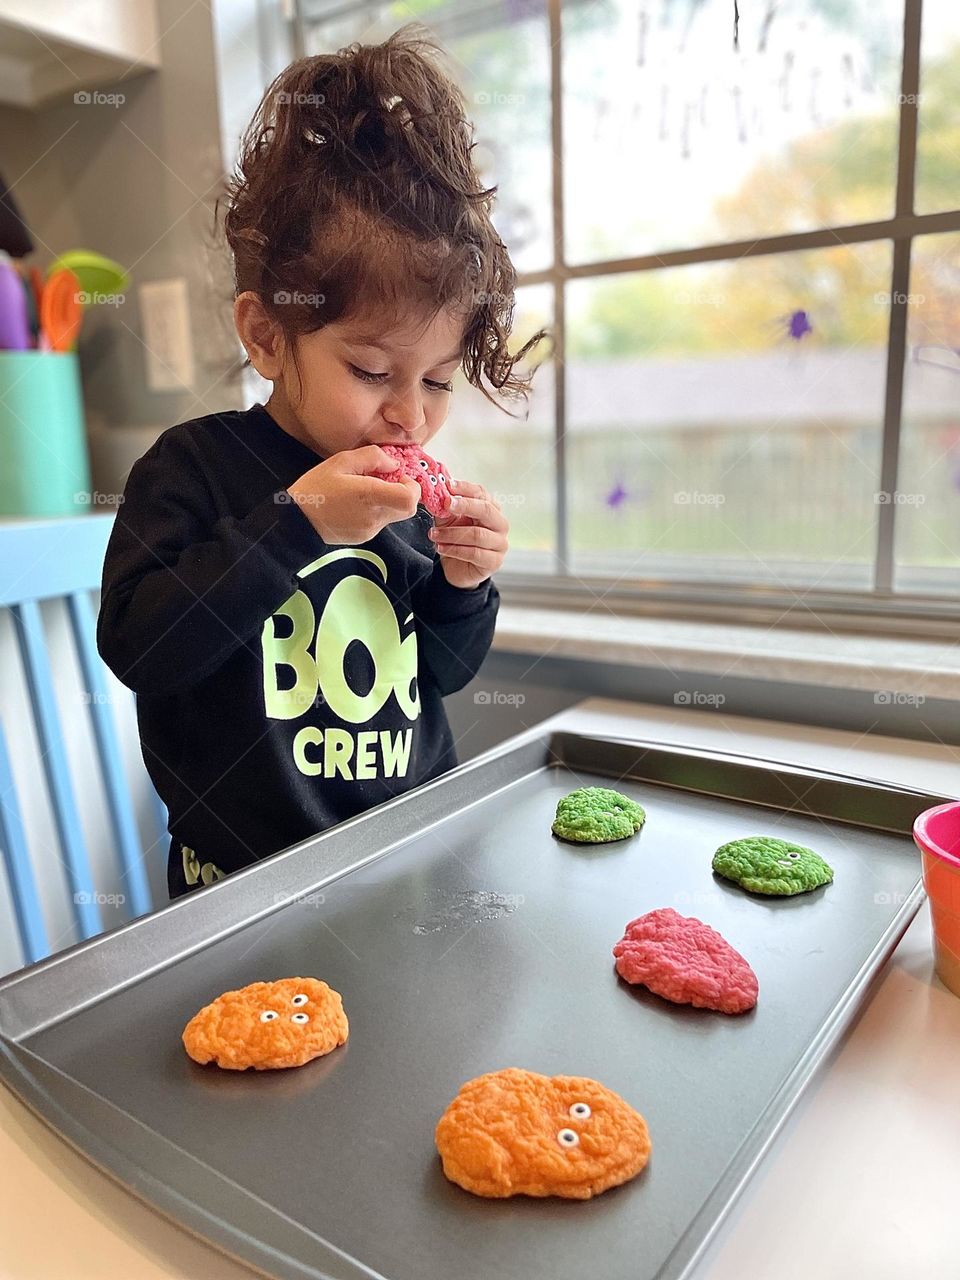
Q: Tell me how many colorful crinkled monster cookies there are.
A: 6